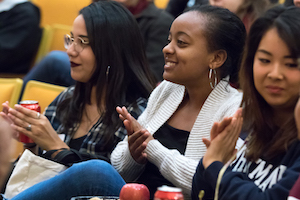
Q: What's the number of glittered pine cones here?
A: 0